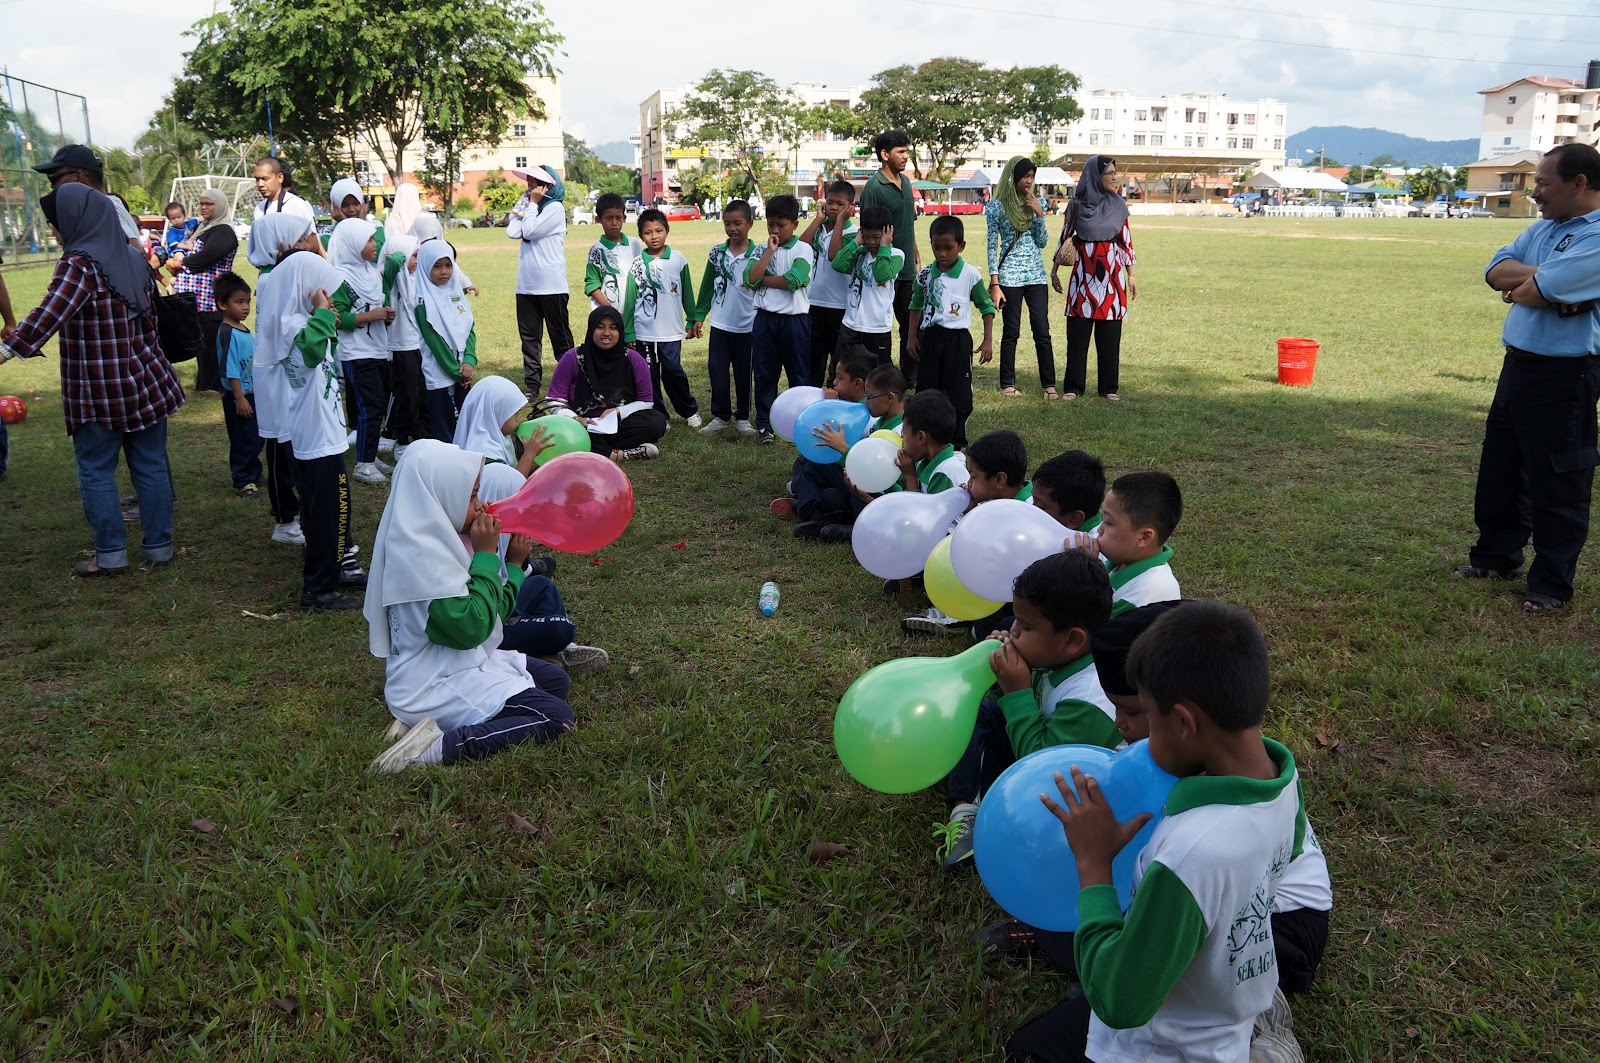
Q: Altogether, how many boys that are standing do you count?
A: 8